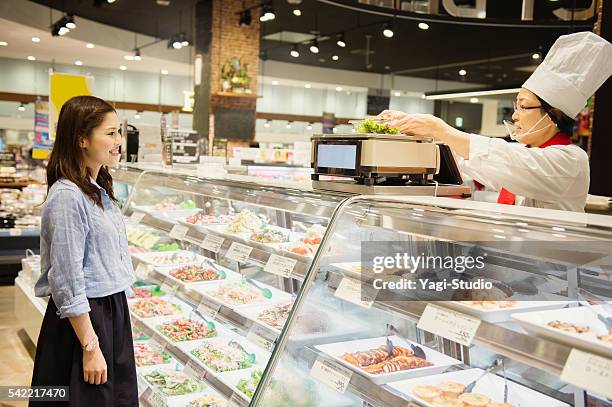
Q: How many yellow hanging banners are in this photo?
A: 1